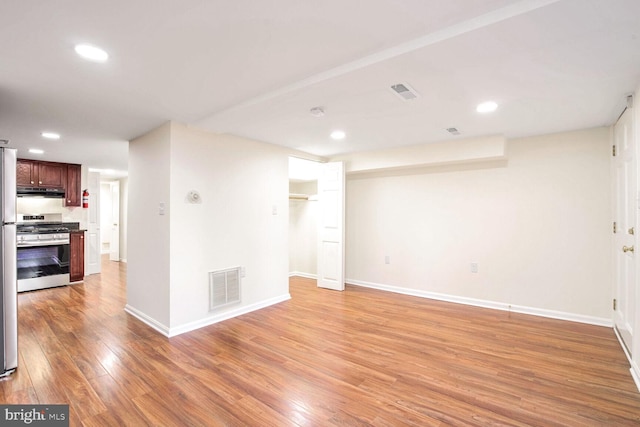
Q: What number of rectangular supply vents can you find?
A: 2